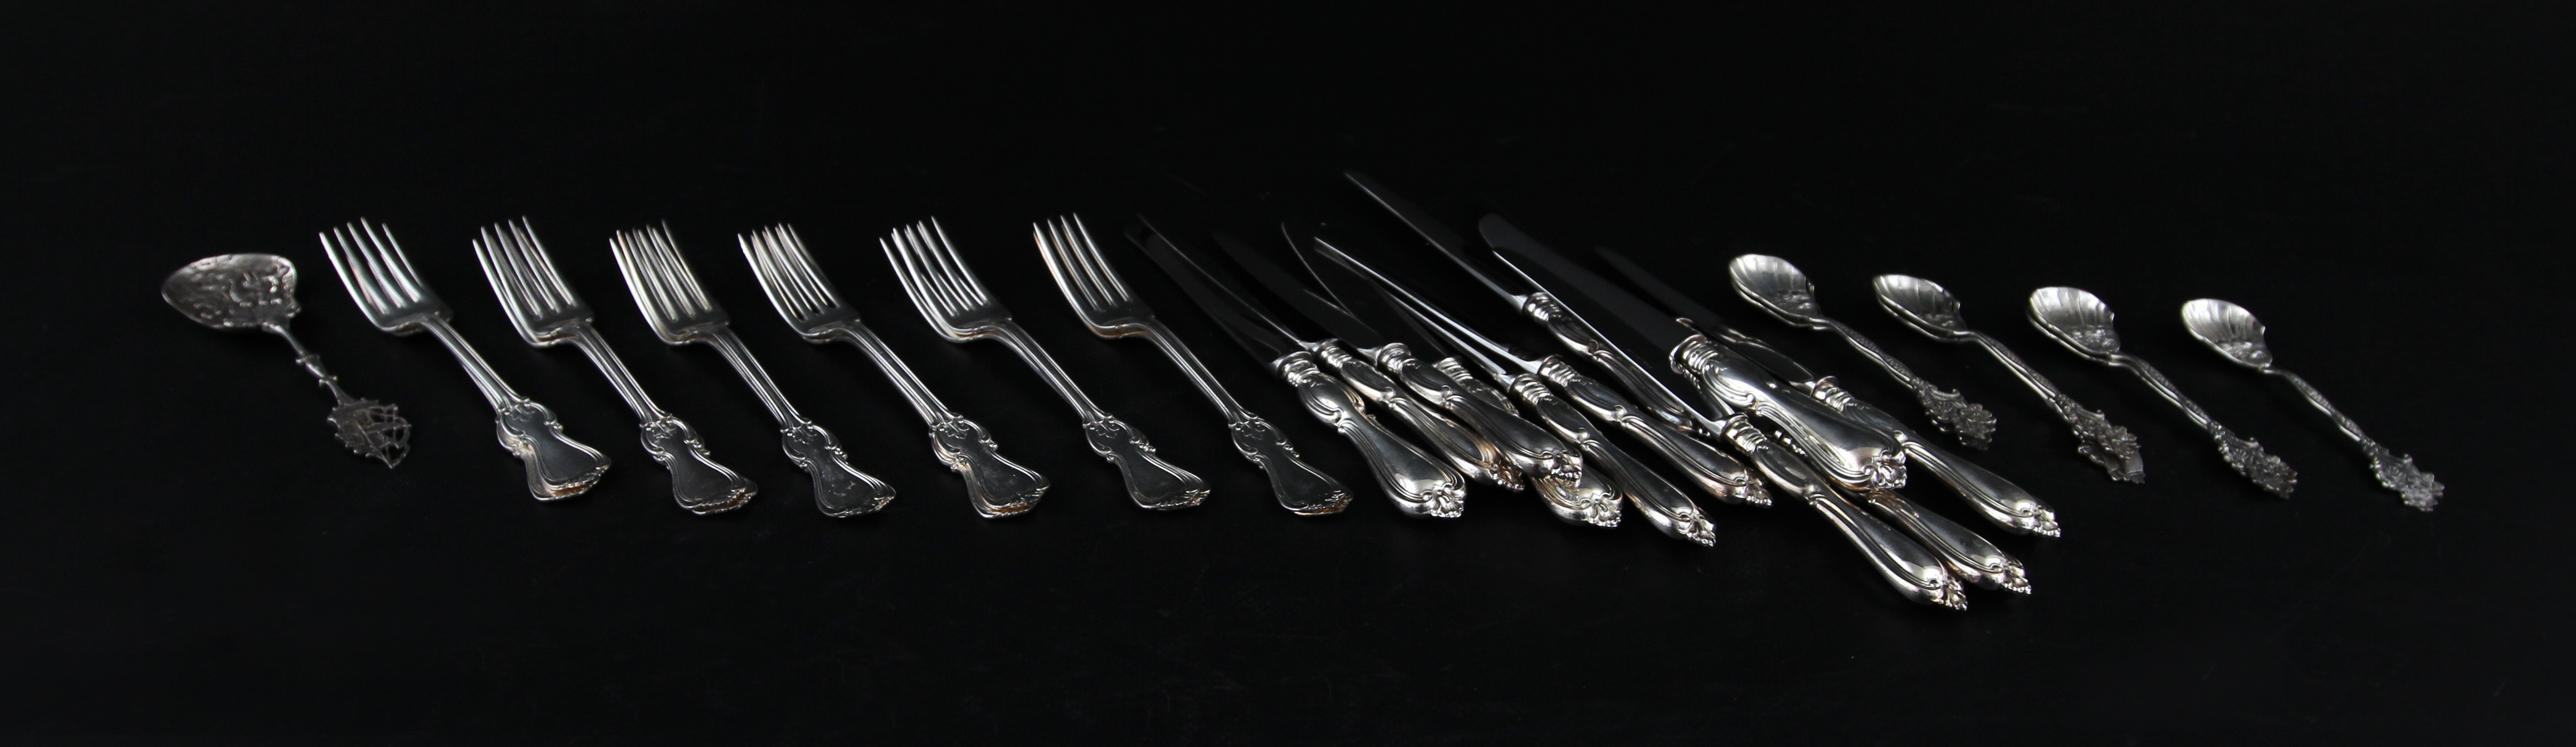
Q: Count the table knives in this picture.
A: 11